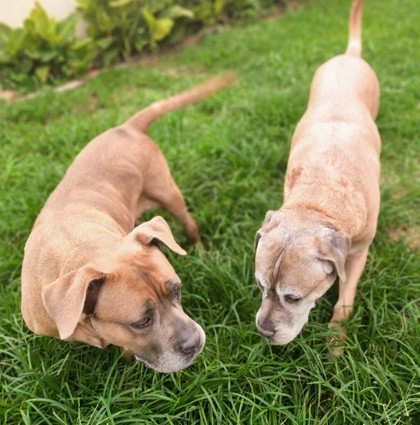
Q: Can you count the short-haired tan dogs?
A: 2